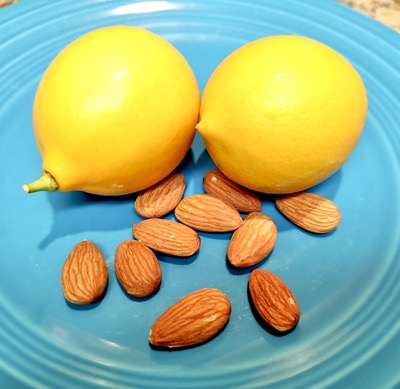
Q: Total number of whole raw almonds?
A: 10